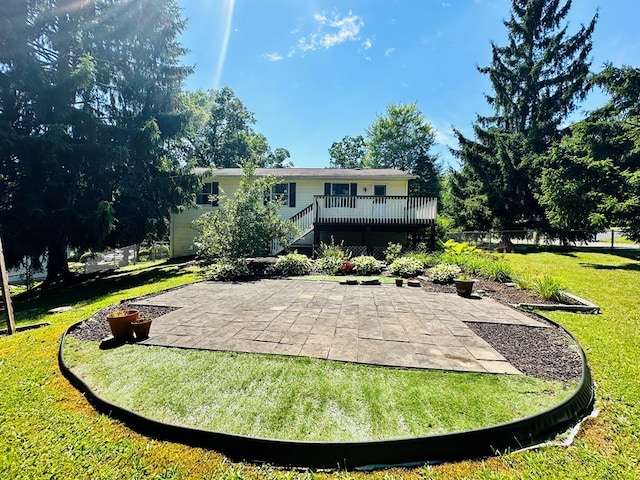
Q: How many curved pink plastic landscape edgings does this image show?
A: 0